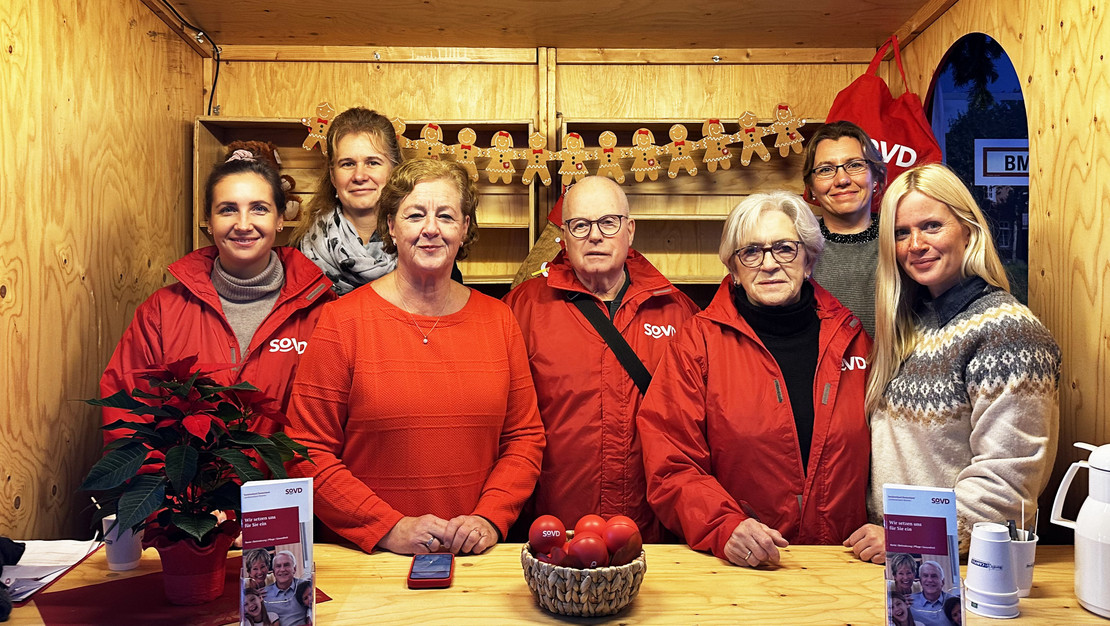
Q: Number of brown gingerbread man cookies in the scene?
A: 13